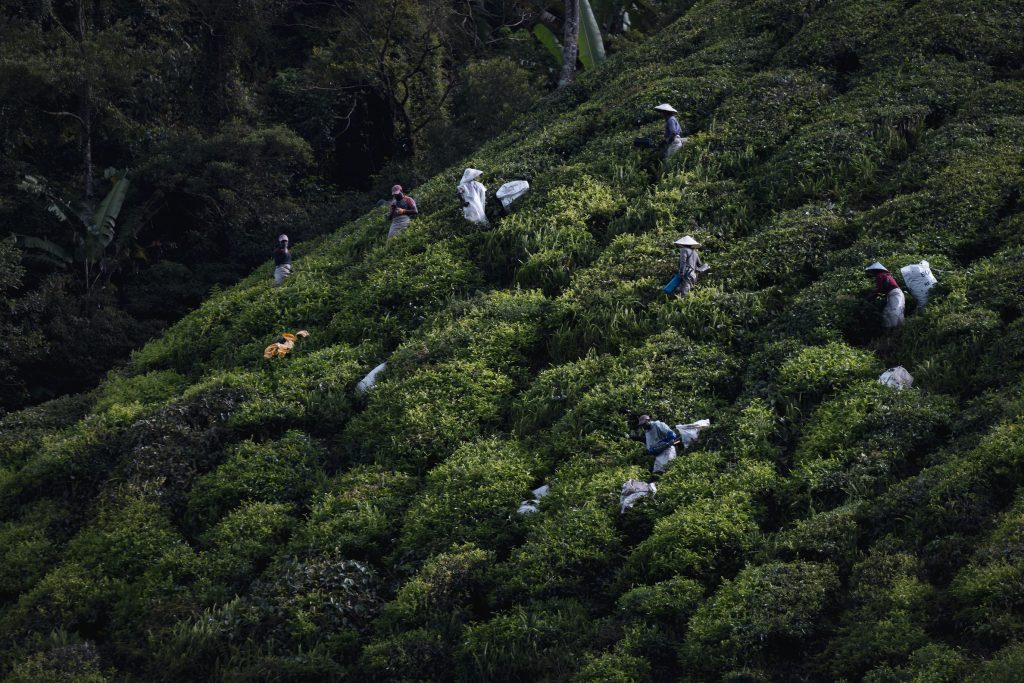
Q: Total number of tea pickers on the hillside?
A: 7